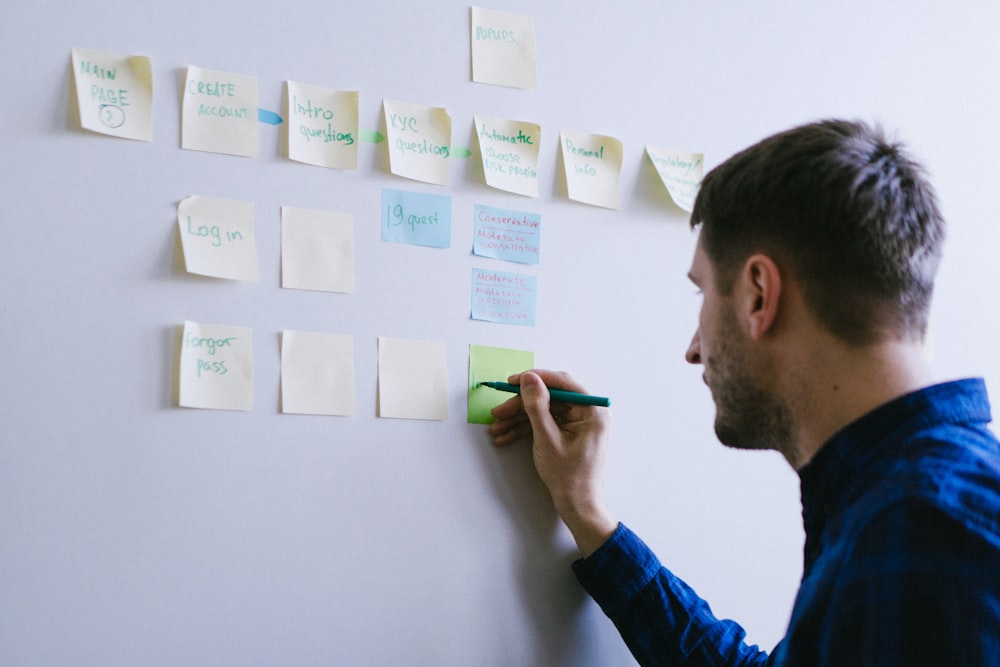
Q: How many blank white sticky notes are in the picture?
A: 3